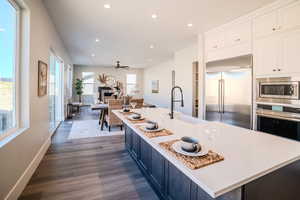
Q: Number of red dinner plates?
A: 0